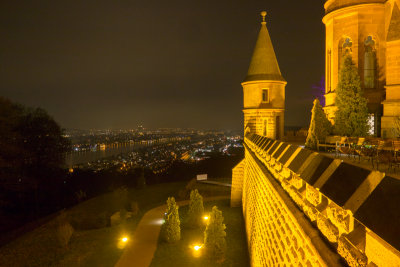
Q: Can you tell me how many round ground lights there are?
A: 3